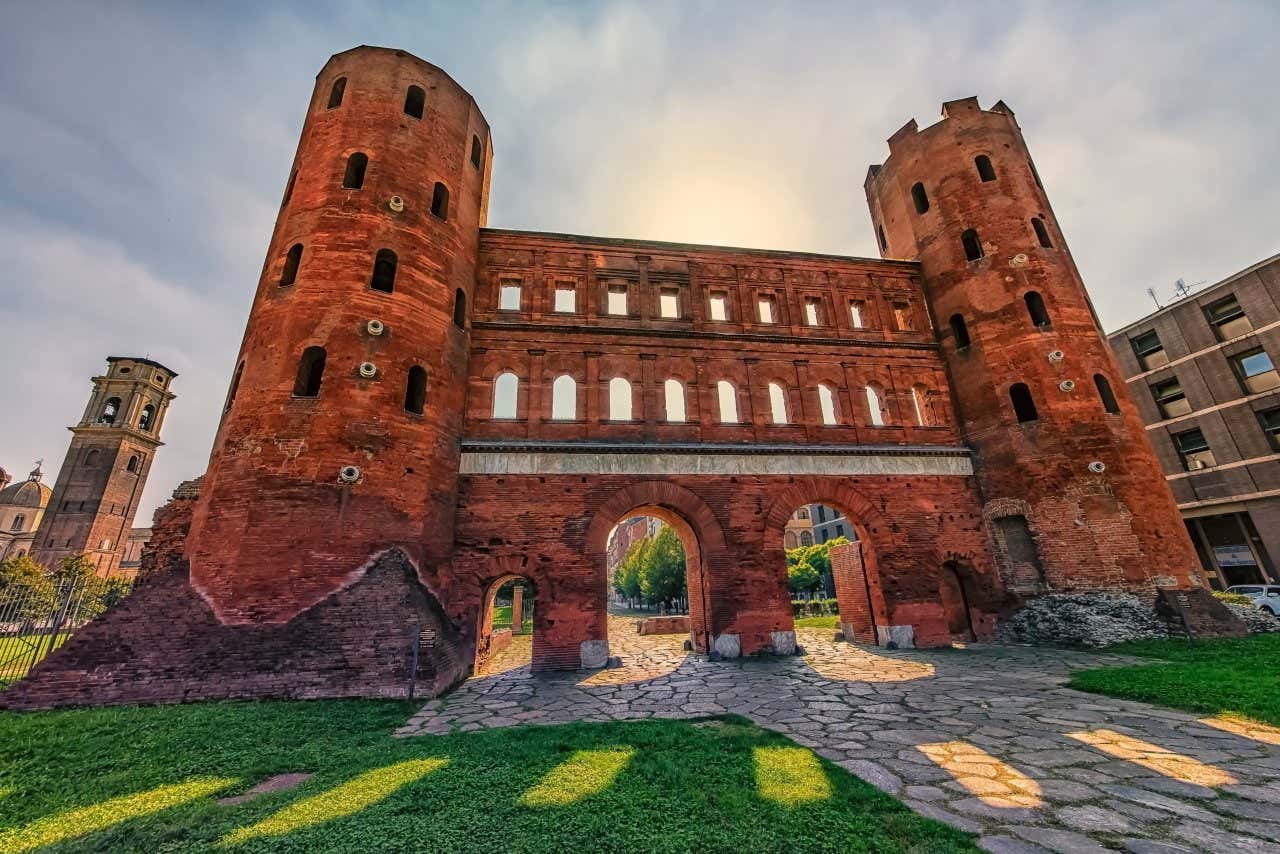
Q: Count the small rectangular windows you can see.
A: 9